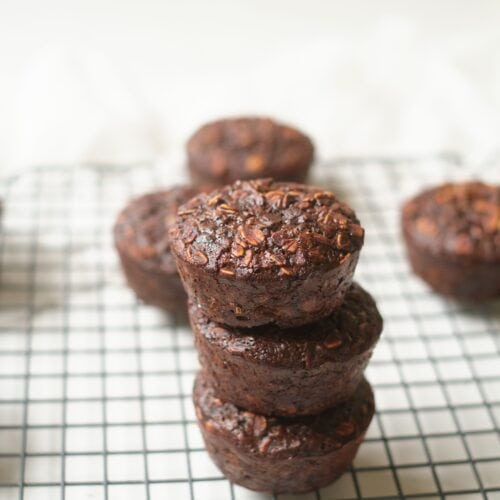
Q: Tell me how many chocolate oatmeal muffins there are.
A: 6